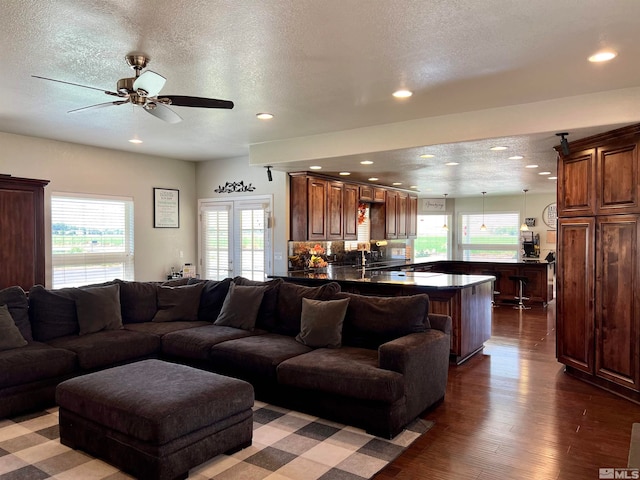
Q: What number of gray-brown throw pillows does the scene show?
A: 5